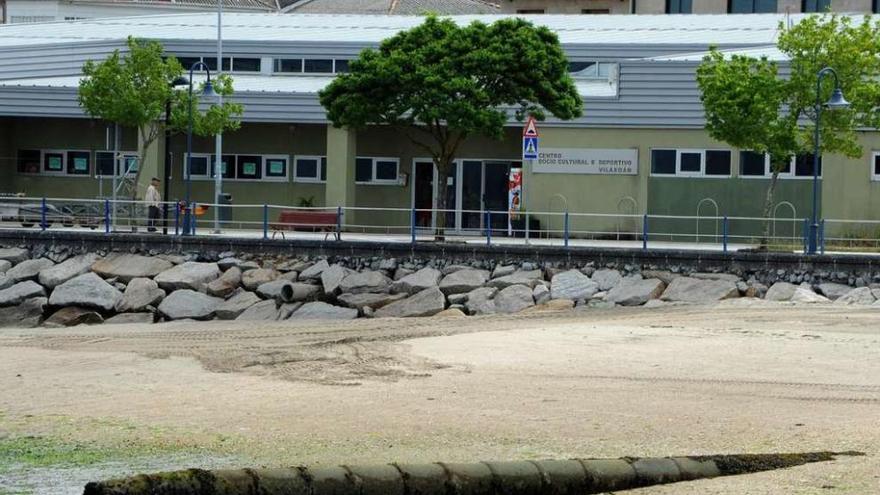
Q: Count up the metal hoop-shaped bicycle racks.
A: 4